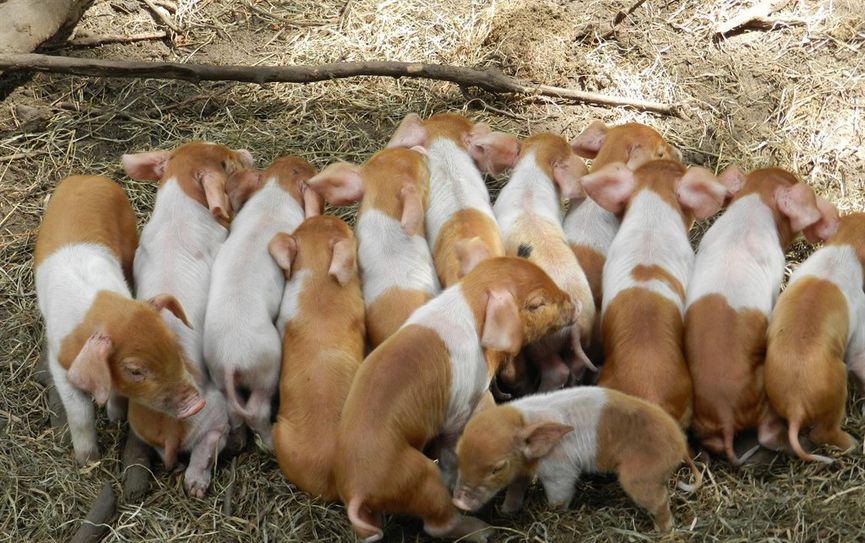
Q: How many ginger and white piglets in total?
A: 13